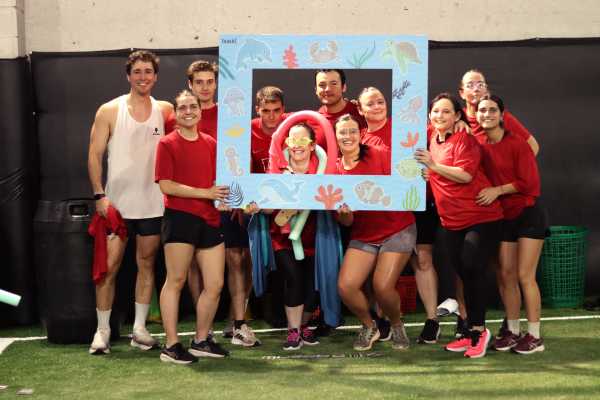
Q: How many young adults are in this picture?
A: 11